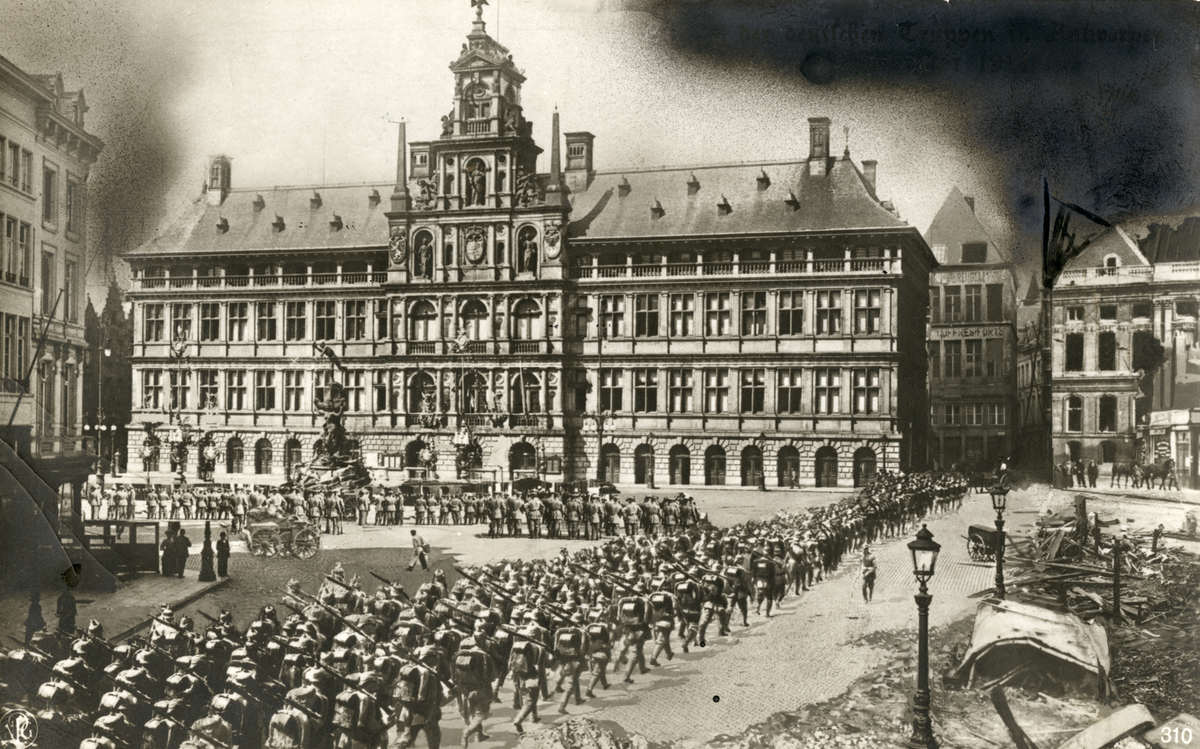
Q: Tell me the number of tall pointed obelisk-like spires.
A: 2